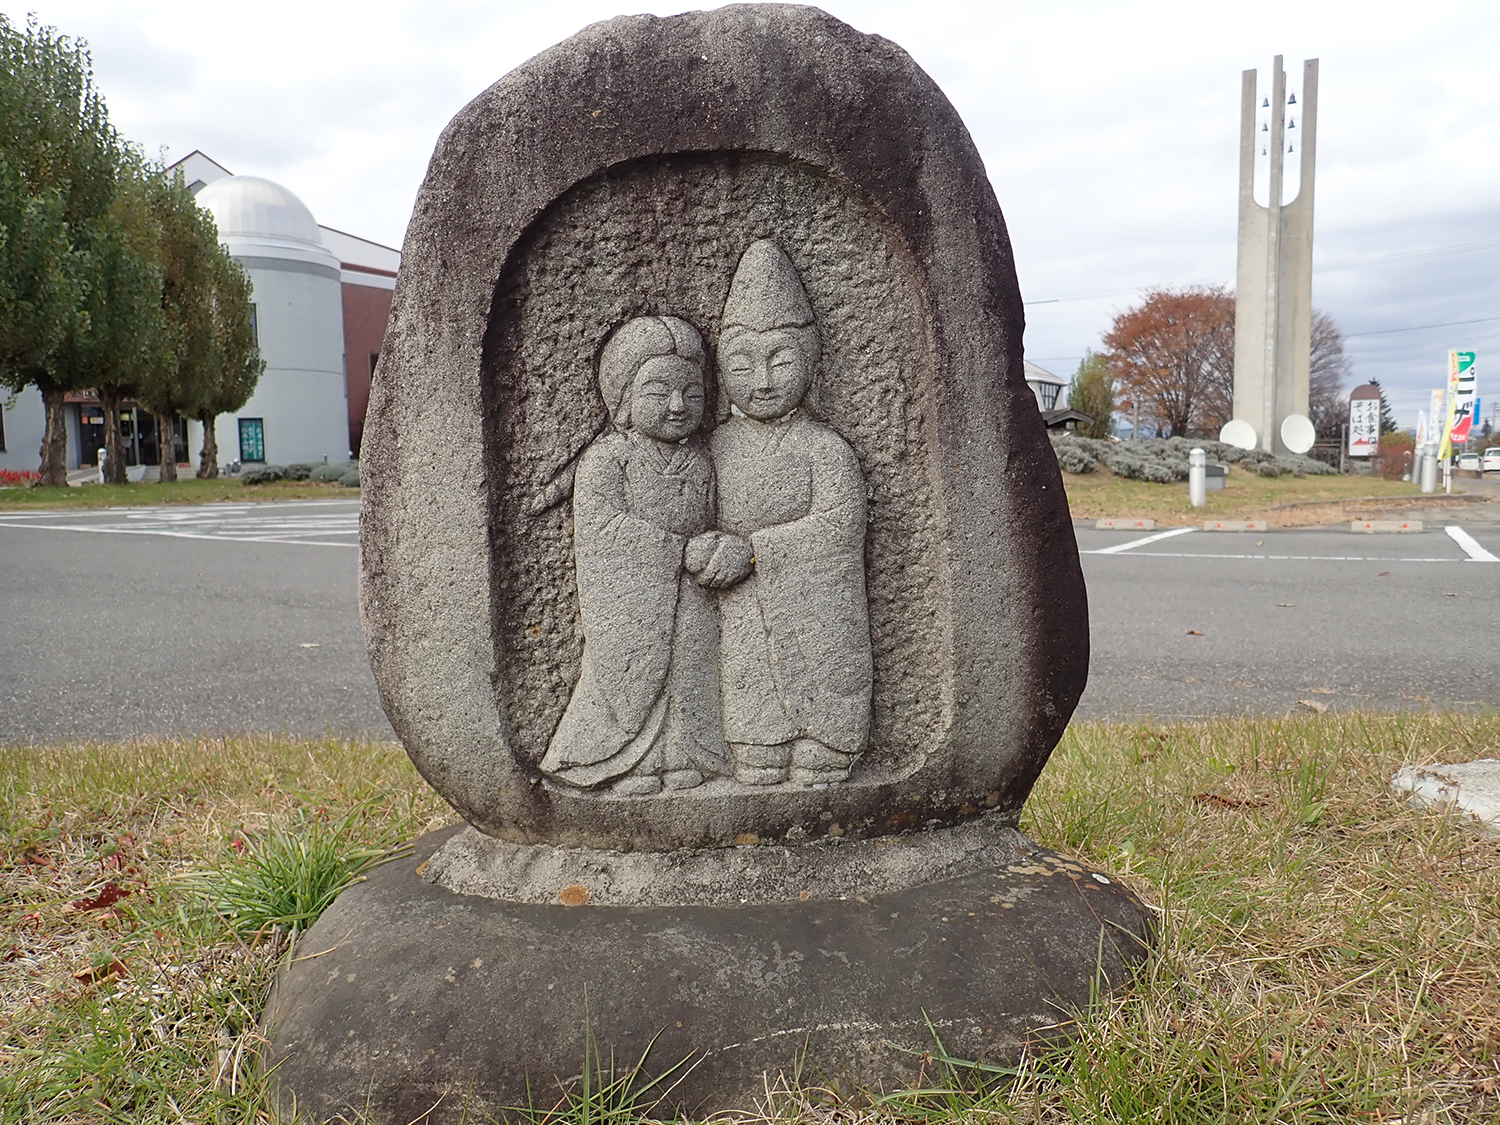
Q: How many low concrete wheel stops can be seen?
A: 3